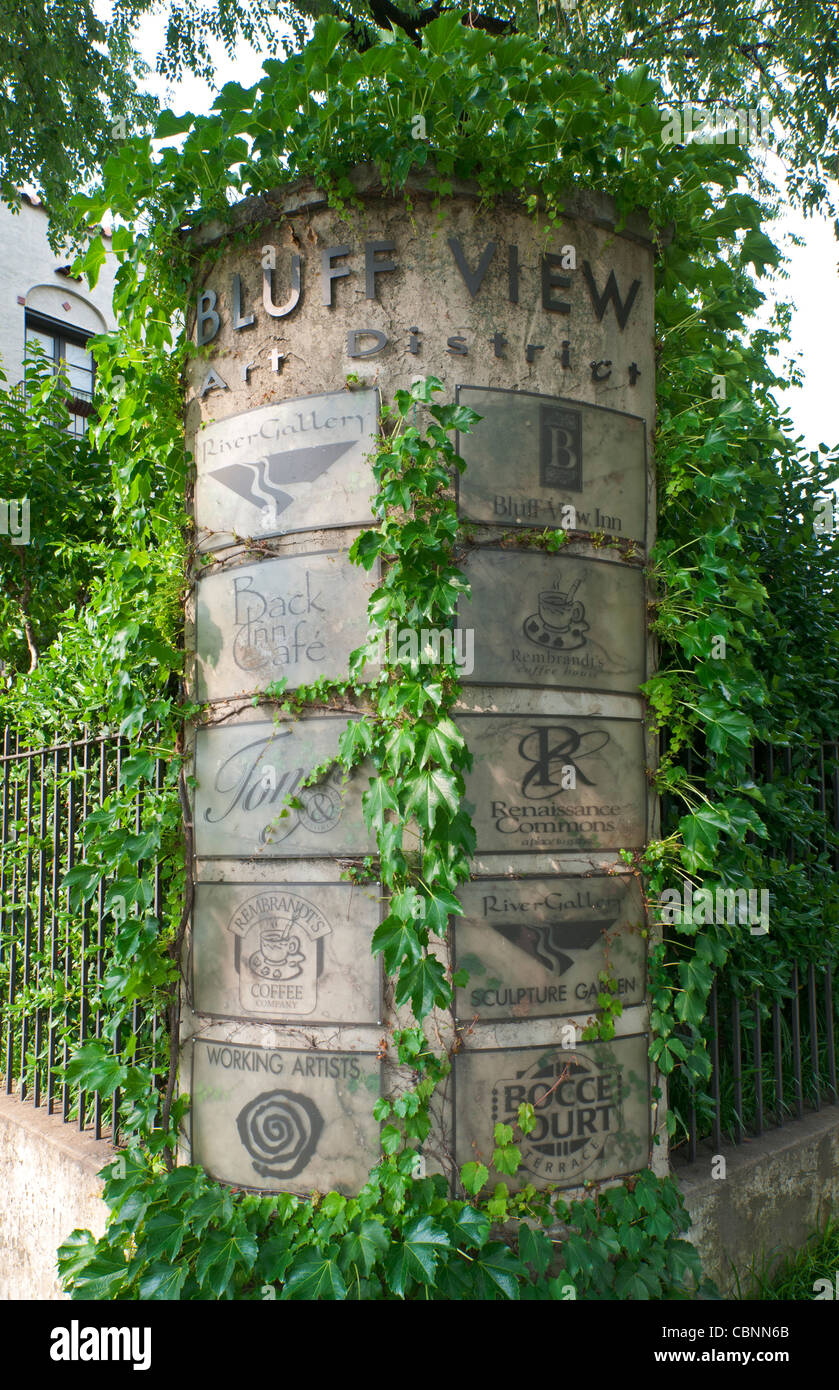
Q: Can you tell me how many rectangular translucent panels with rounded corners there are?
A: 10